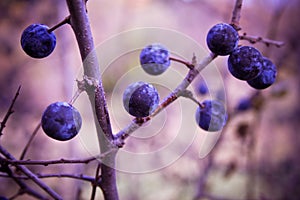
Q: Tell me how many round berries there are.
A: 8